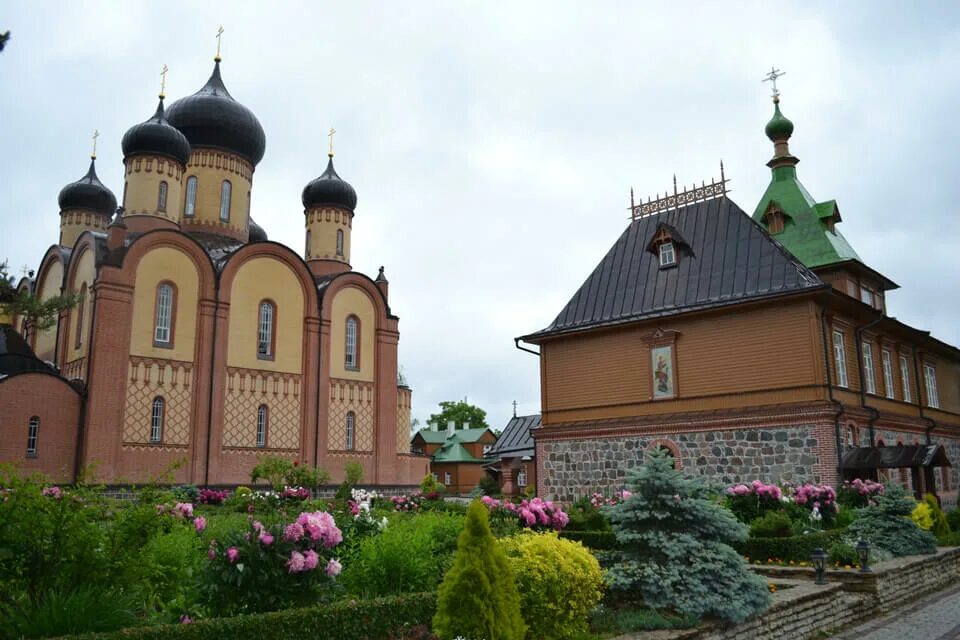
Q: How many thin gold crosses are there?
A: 4